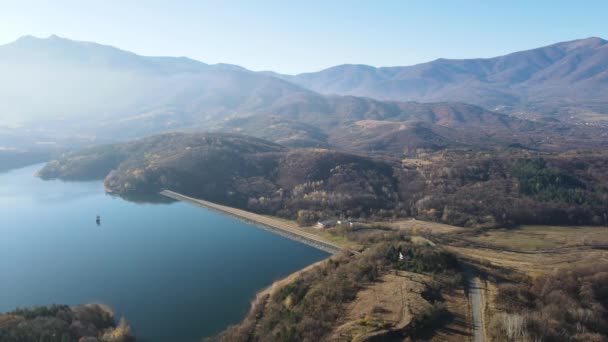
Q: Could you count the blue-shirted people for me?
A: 0